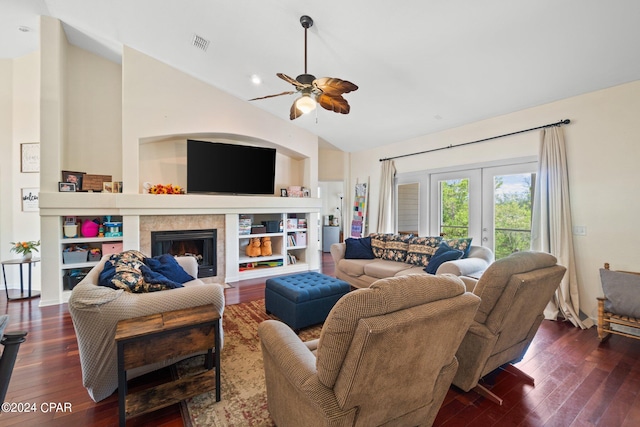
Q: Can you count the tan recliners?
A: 2